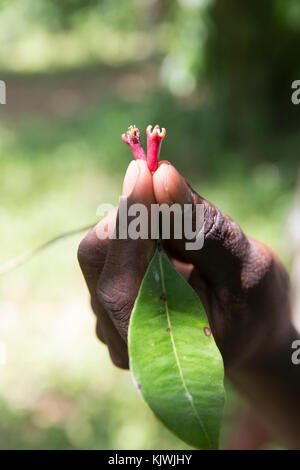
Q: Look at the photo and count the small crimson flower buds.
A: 2